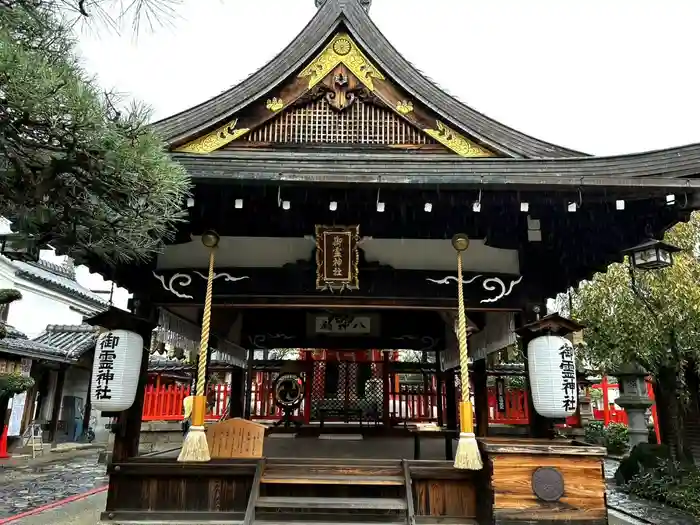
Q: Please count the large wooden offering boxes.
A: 1